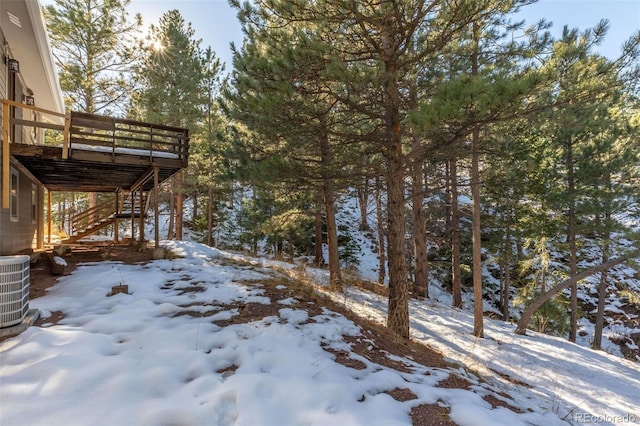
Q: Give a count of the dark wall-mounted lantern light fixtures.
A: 2